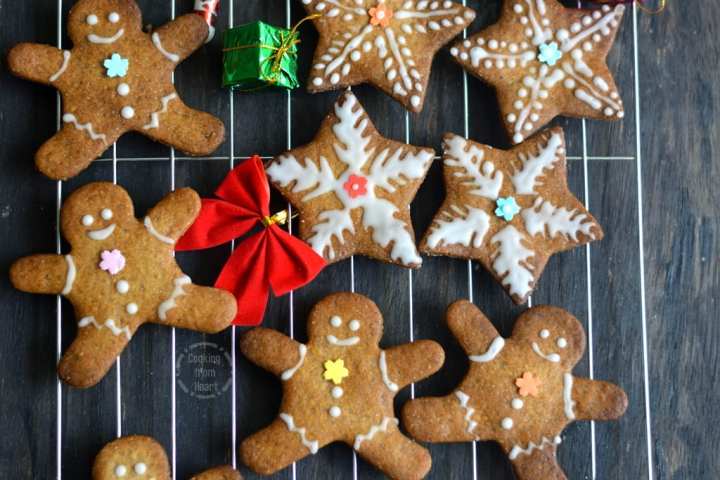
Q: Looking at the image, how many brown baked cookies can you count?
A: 9